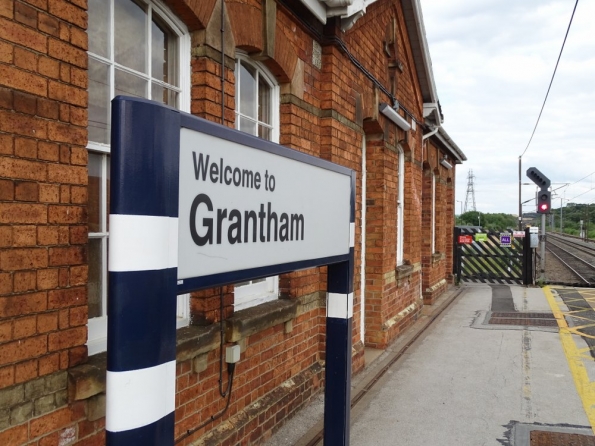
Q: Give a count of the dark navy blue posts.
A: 2